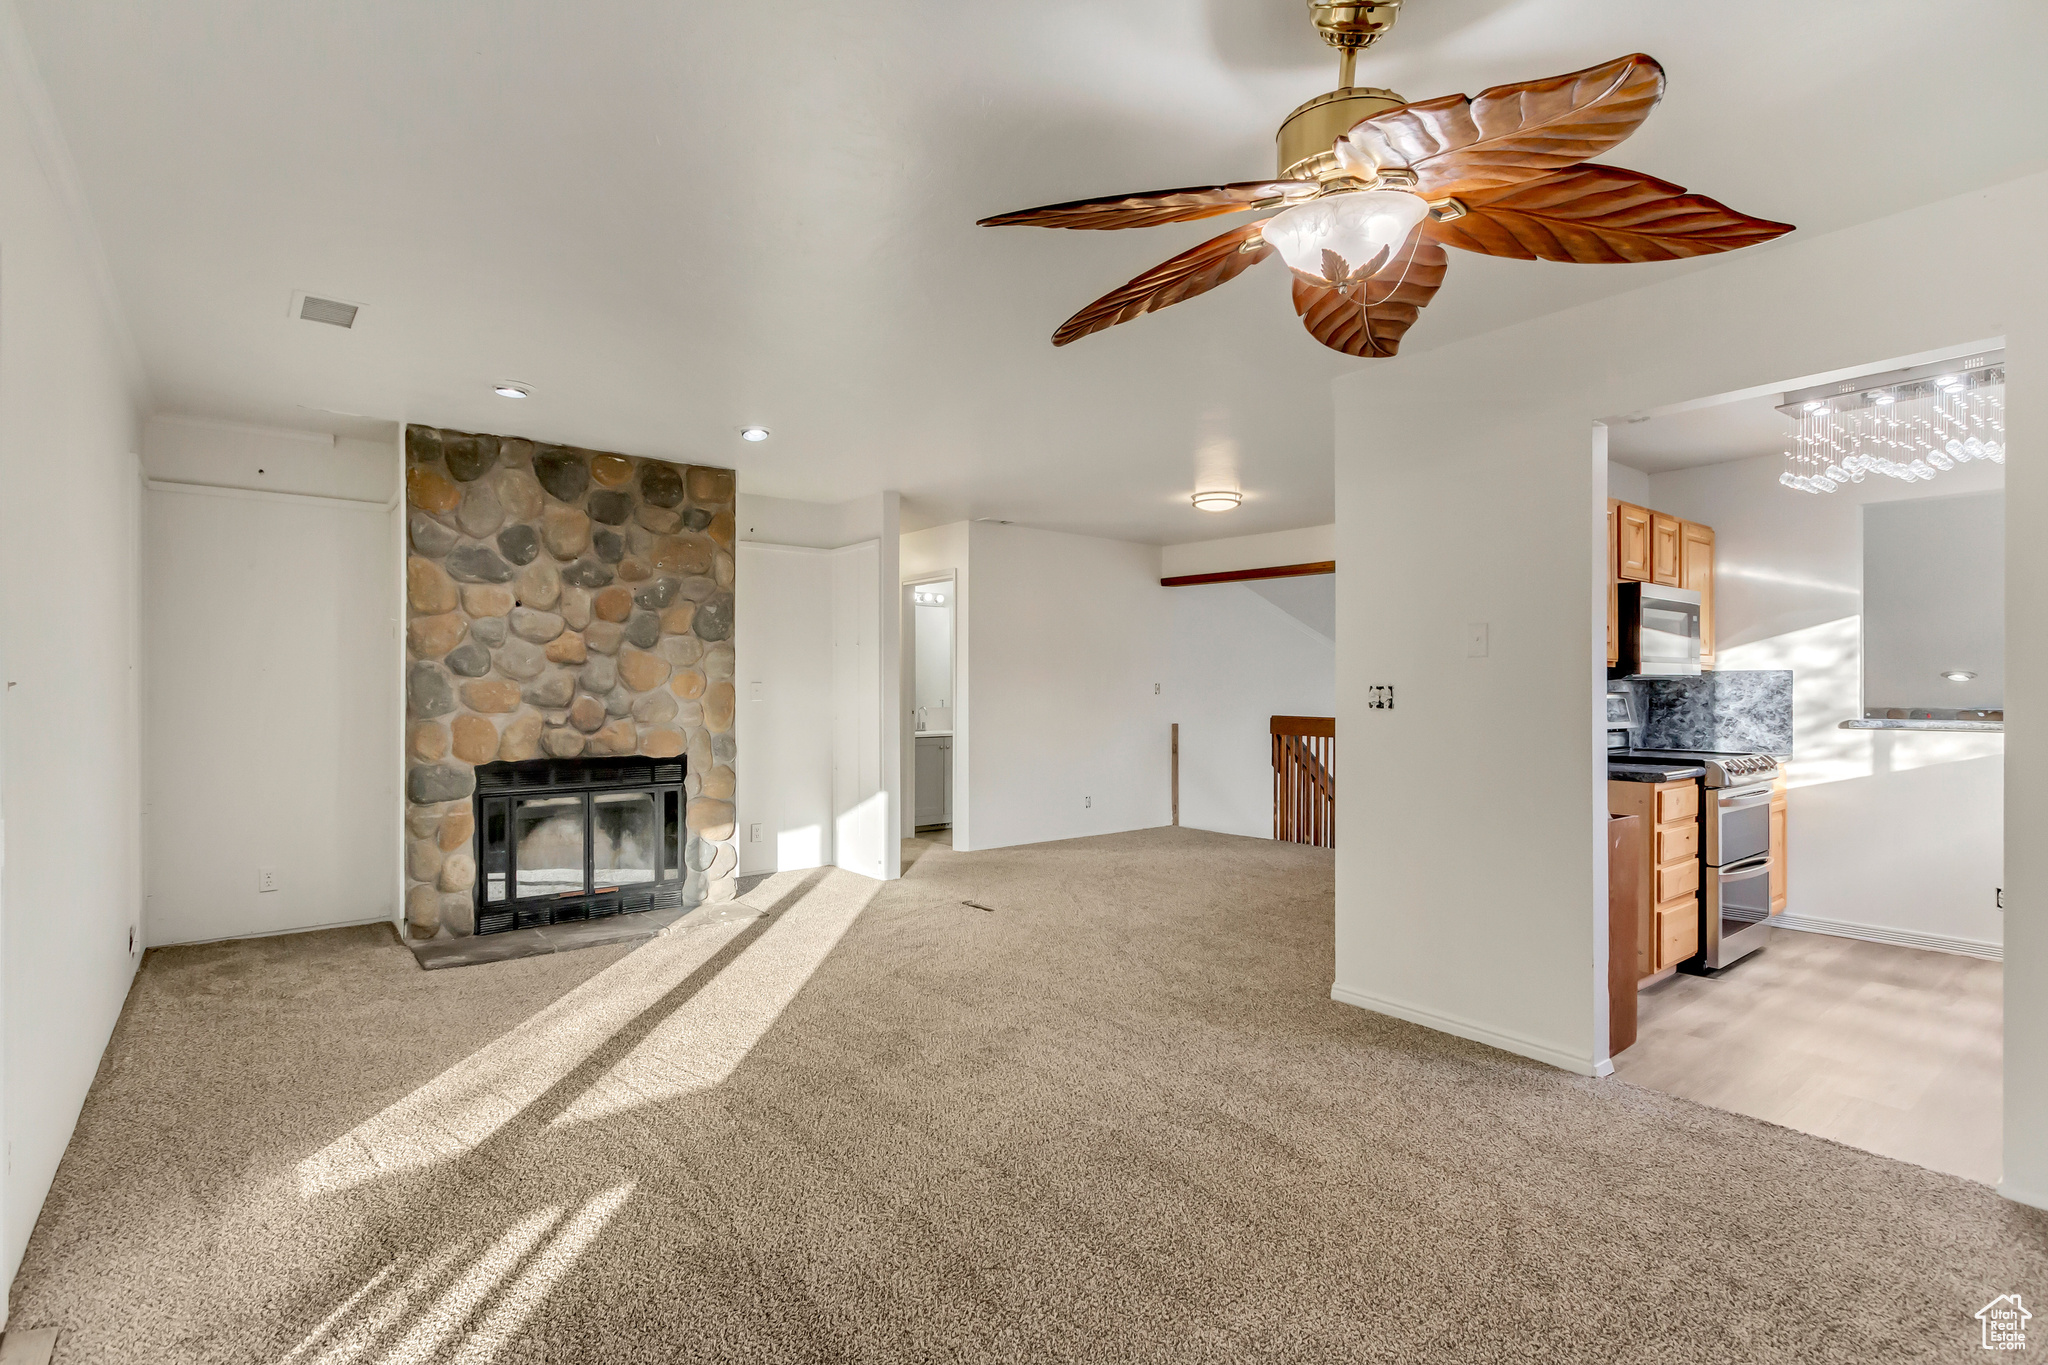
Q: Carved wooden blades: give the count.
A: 5